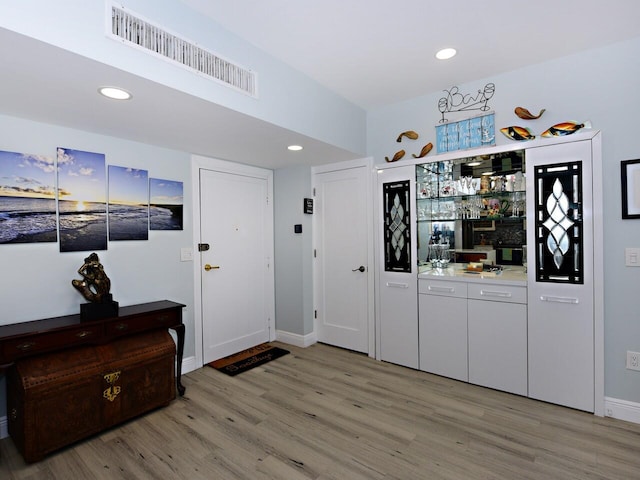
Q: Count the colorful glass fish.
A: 2